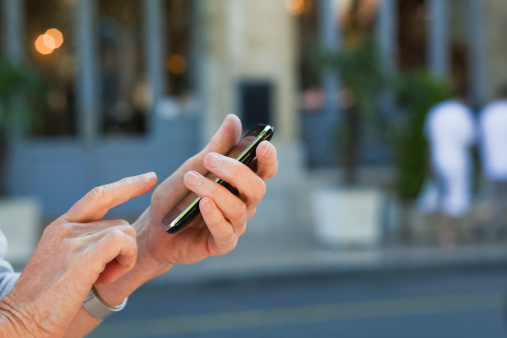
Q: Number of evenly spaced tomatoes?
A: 0